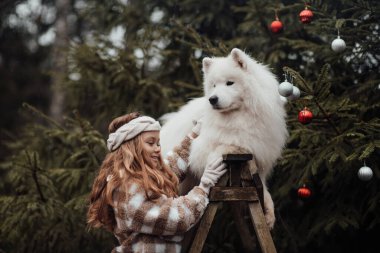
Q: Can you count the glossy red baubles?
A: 4